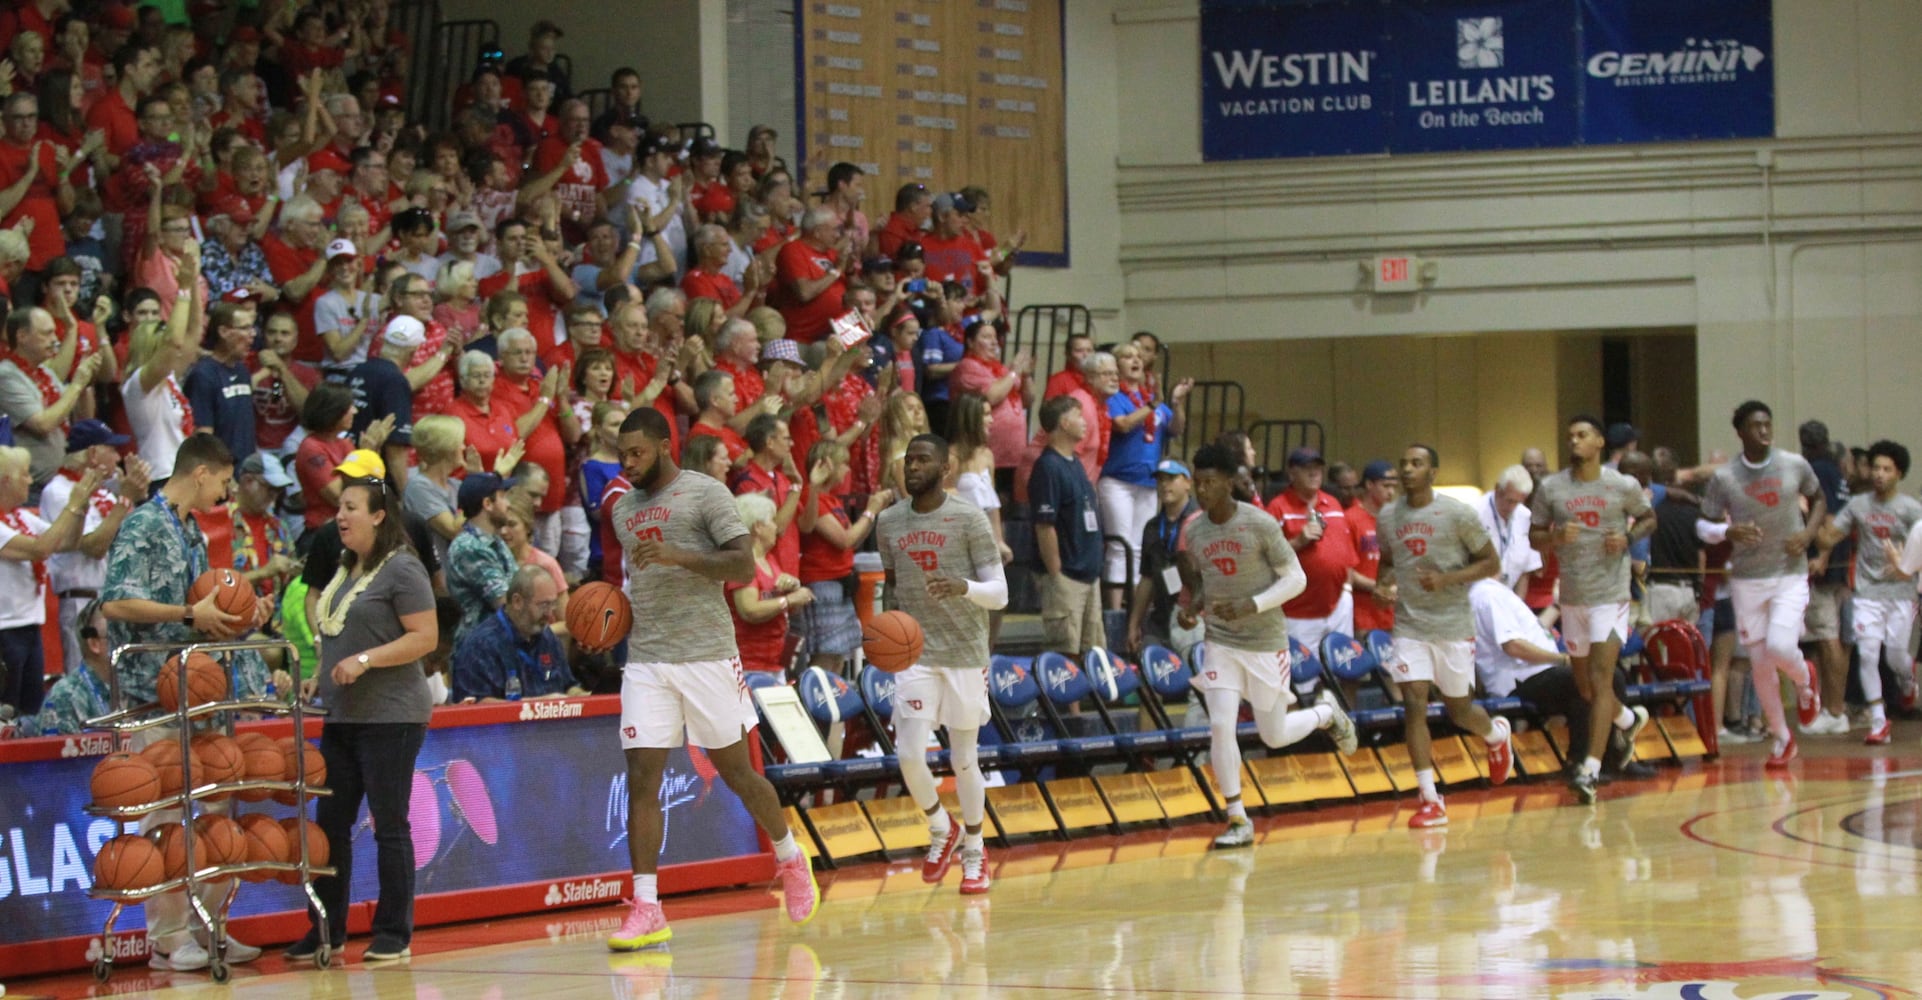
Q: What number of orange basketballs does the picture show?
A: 14